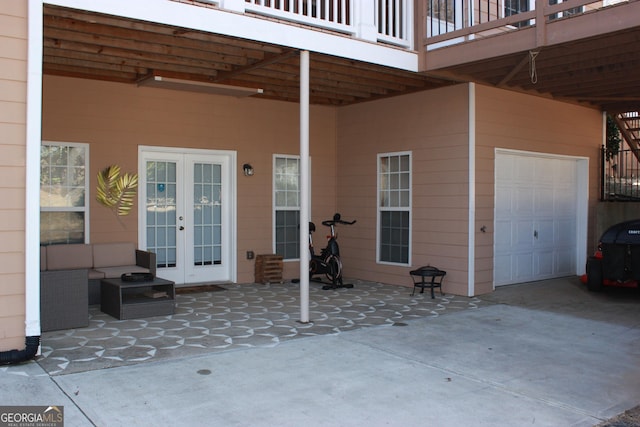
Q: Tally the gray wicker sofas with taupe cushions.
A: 1